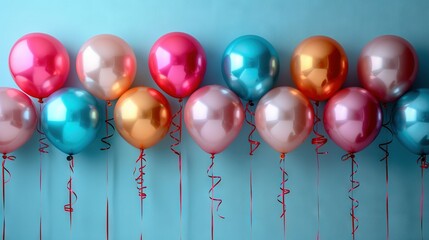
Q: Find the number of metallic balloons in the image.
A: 13